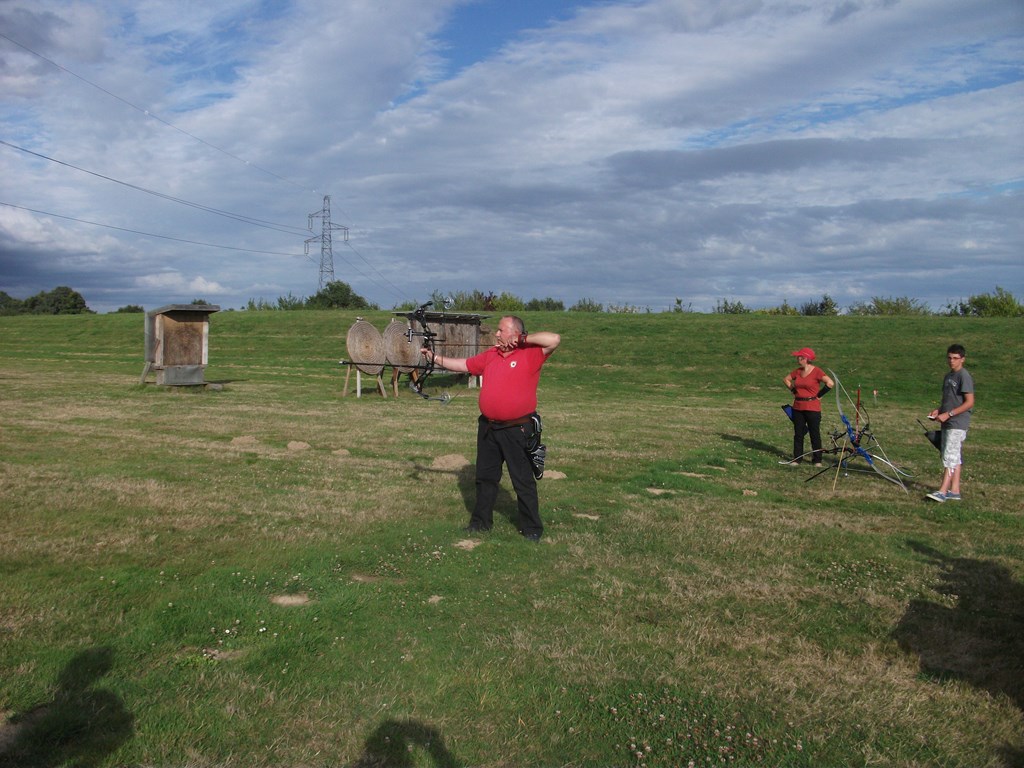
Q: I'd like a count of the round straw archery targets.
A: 2